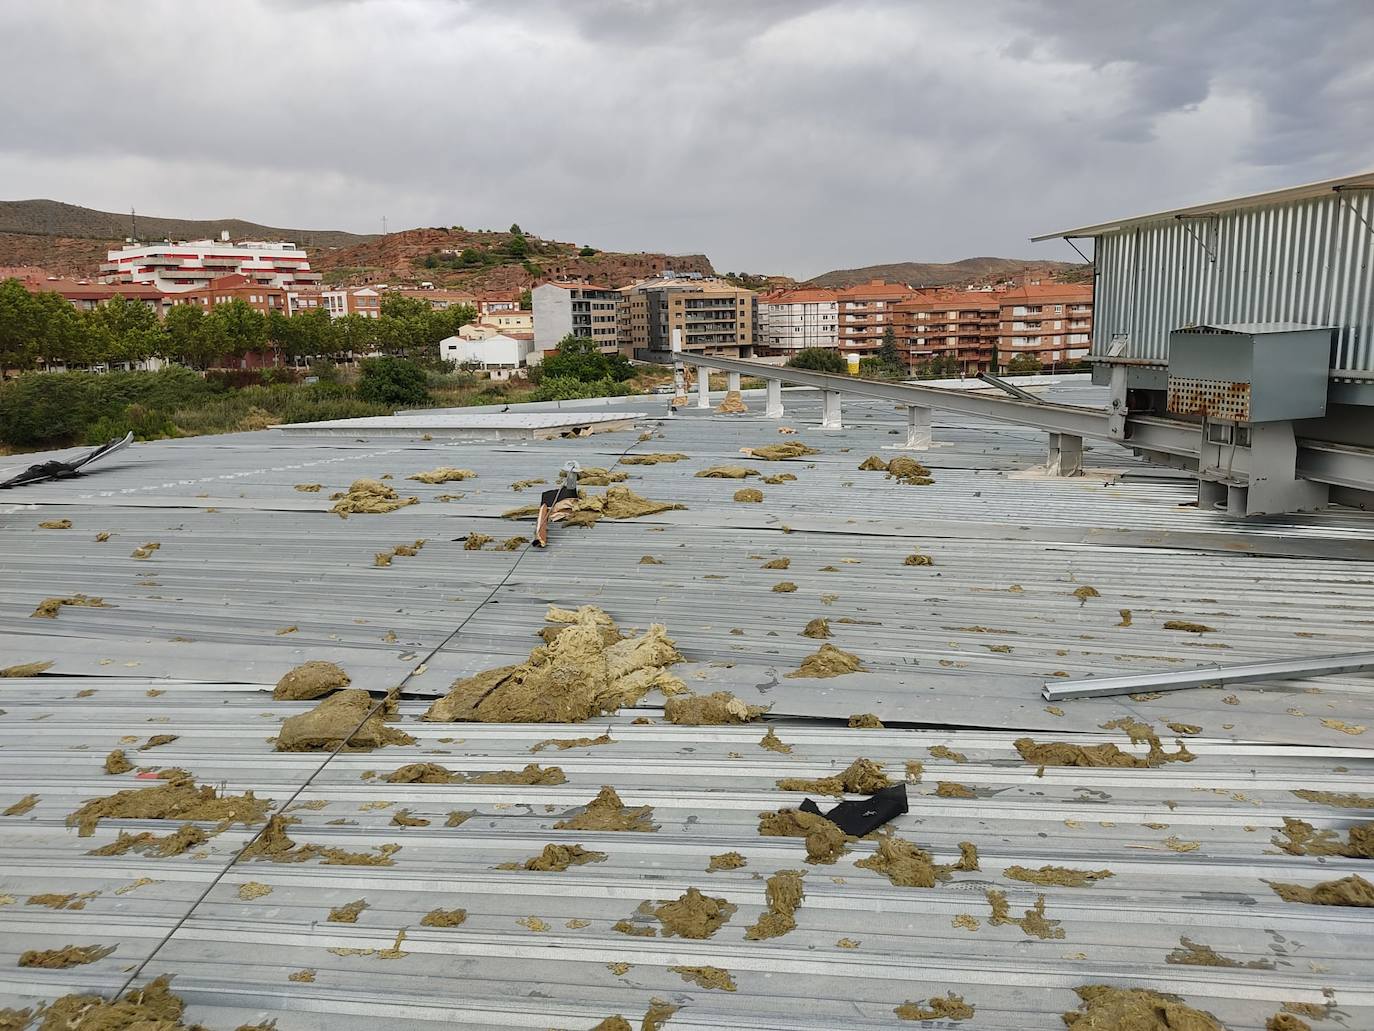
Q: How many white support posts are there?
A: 7